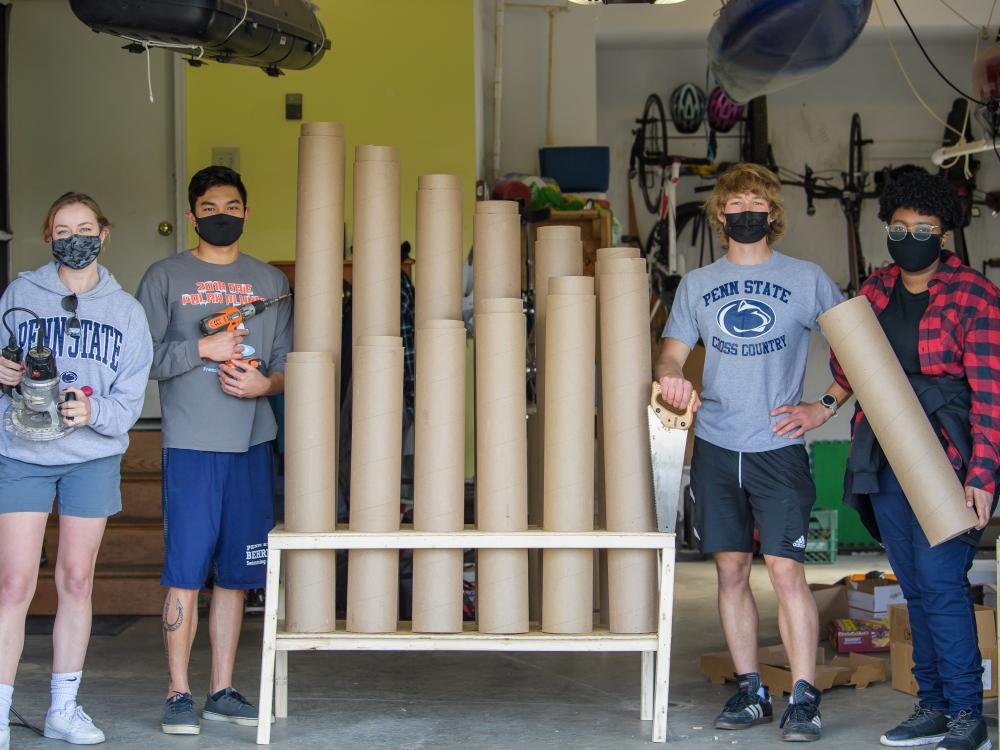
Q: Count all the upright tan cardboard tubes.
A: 12